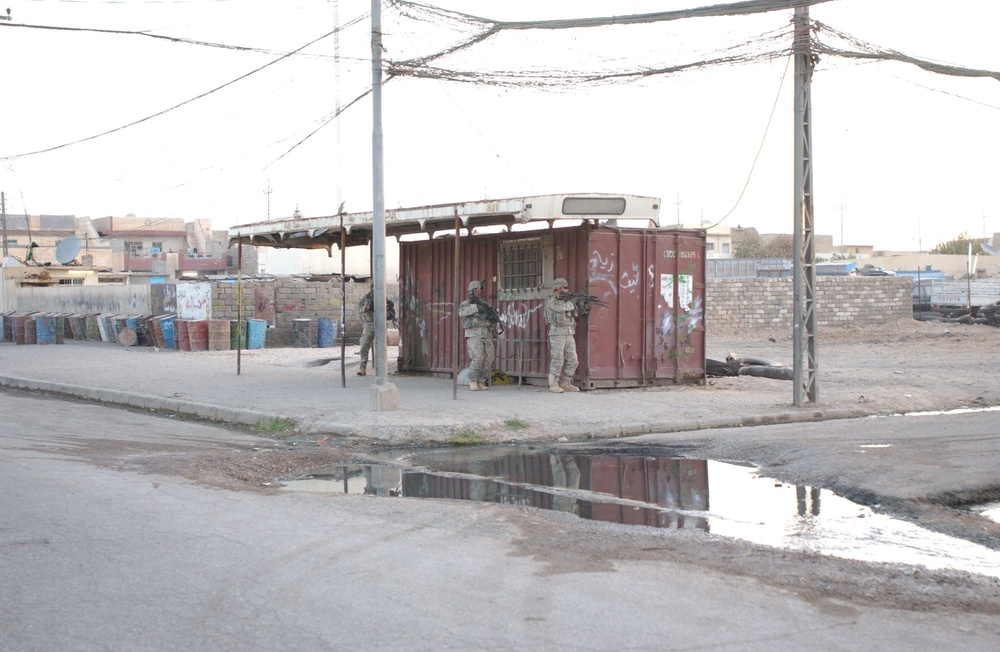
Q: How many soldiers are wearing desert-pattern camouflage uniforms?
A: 3